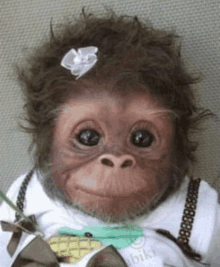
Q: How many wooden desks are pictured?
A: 0